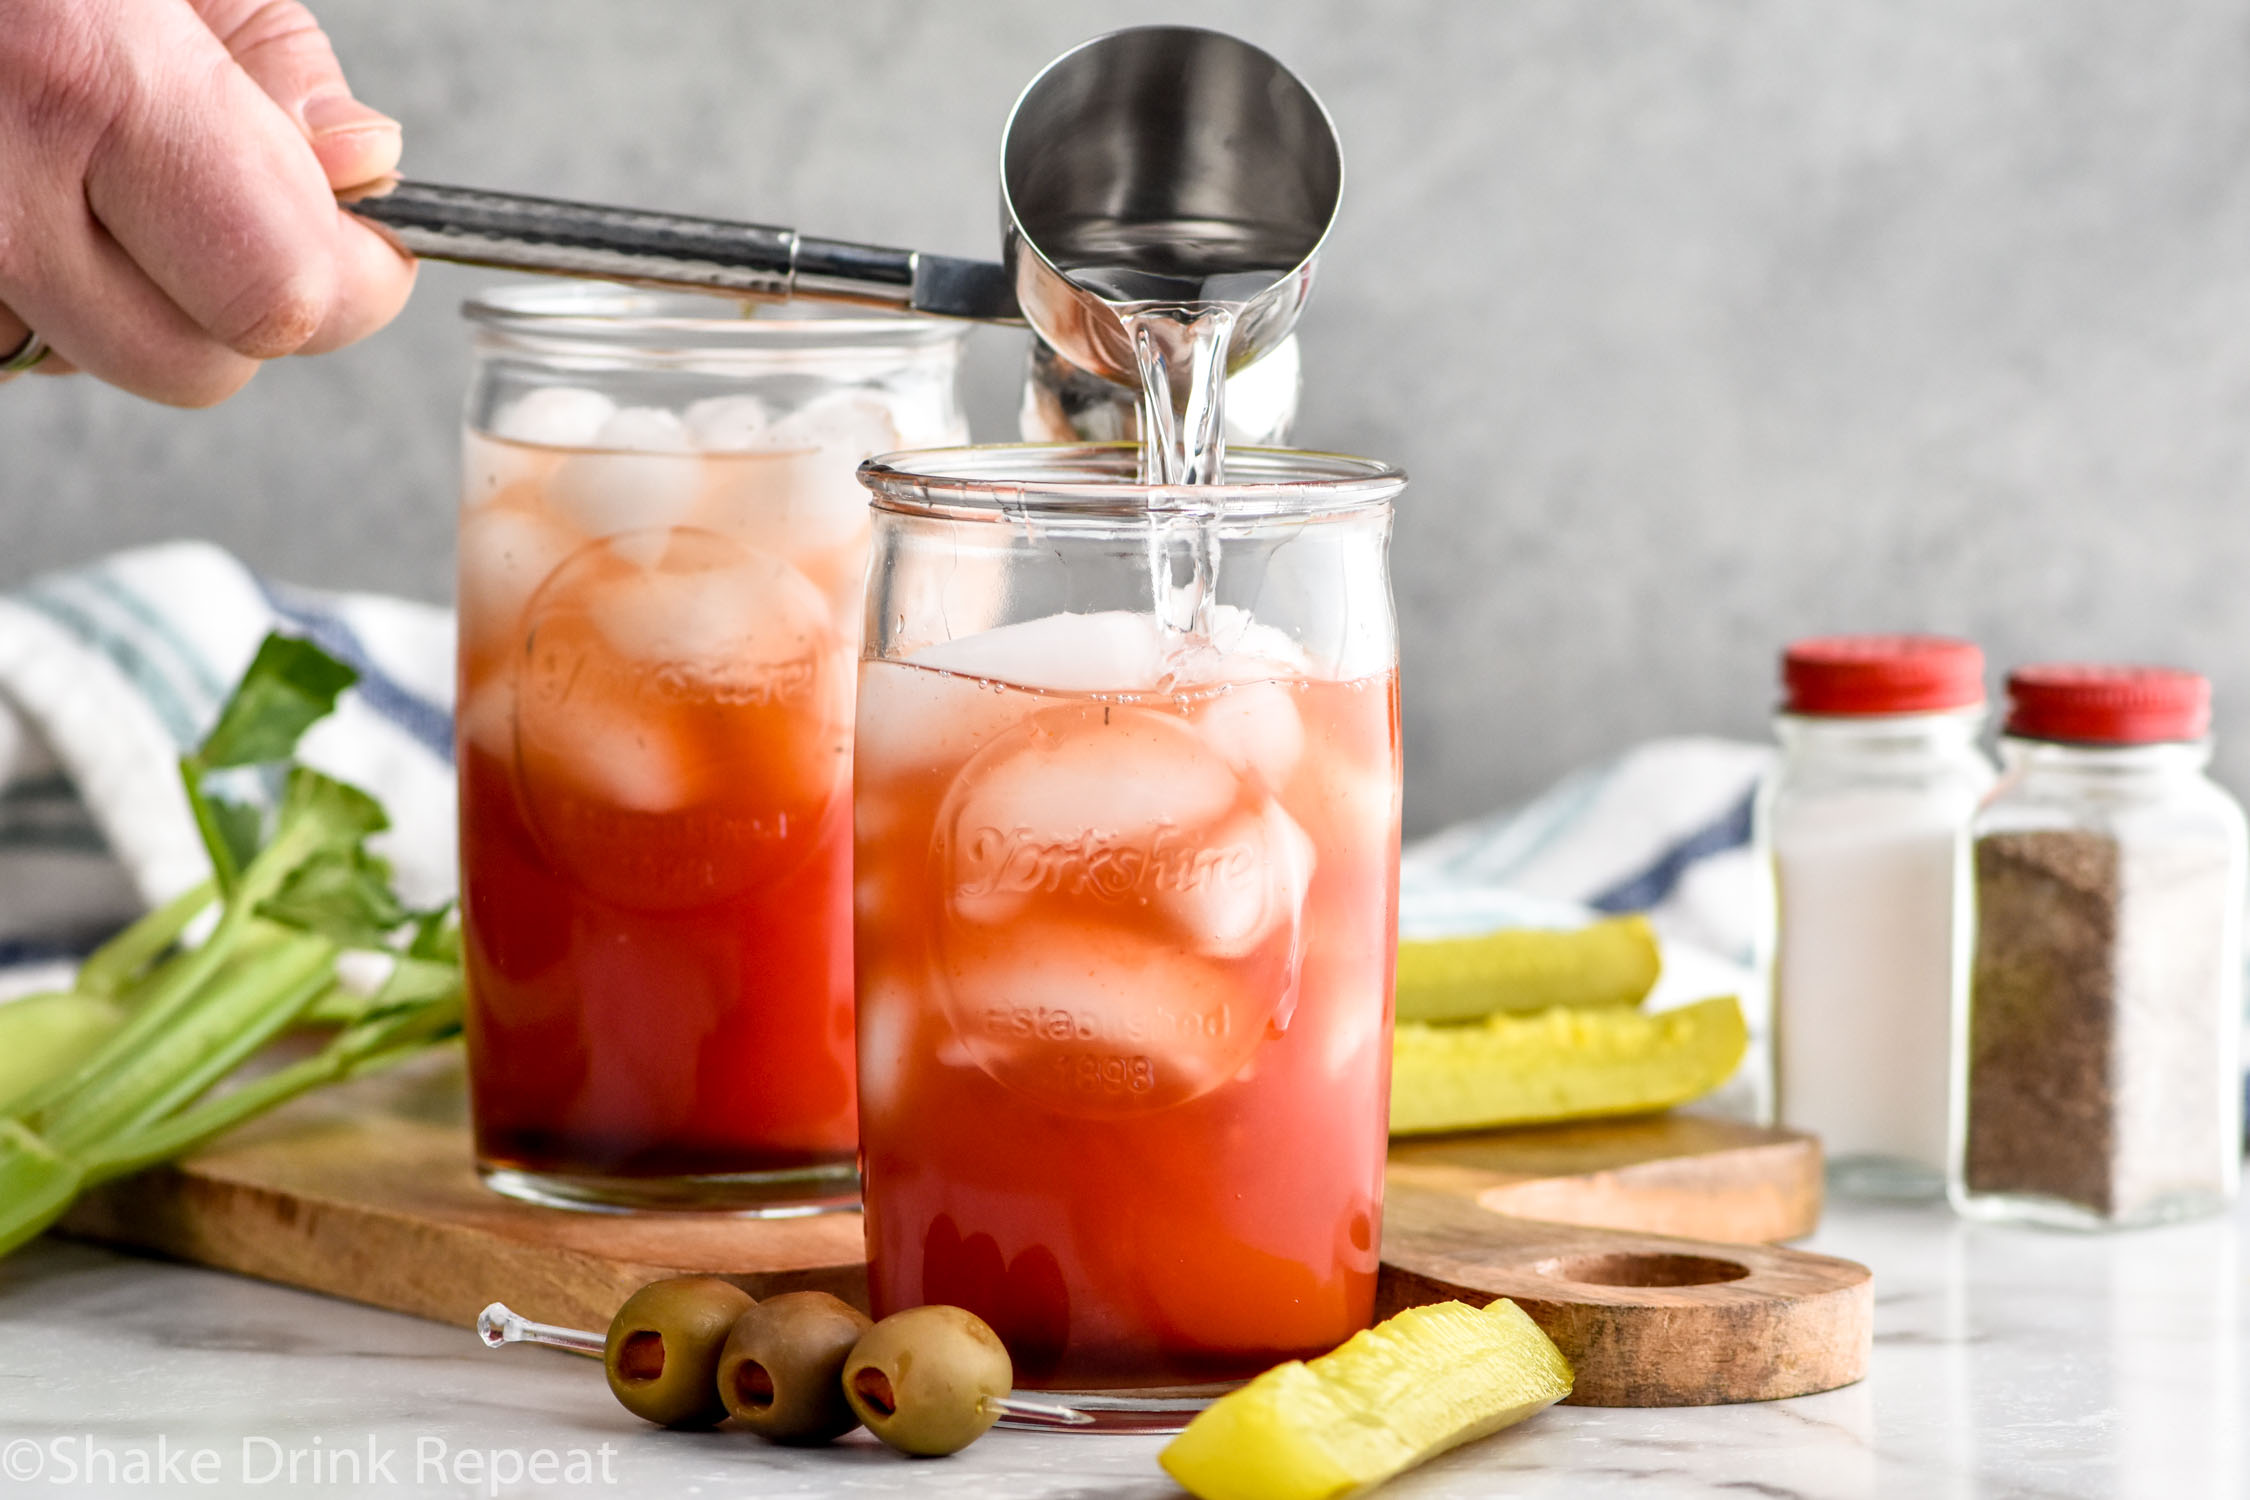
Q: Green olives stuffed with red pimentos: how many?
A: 3